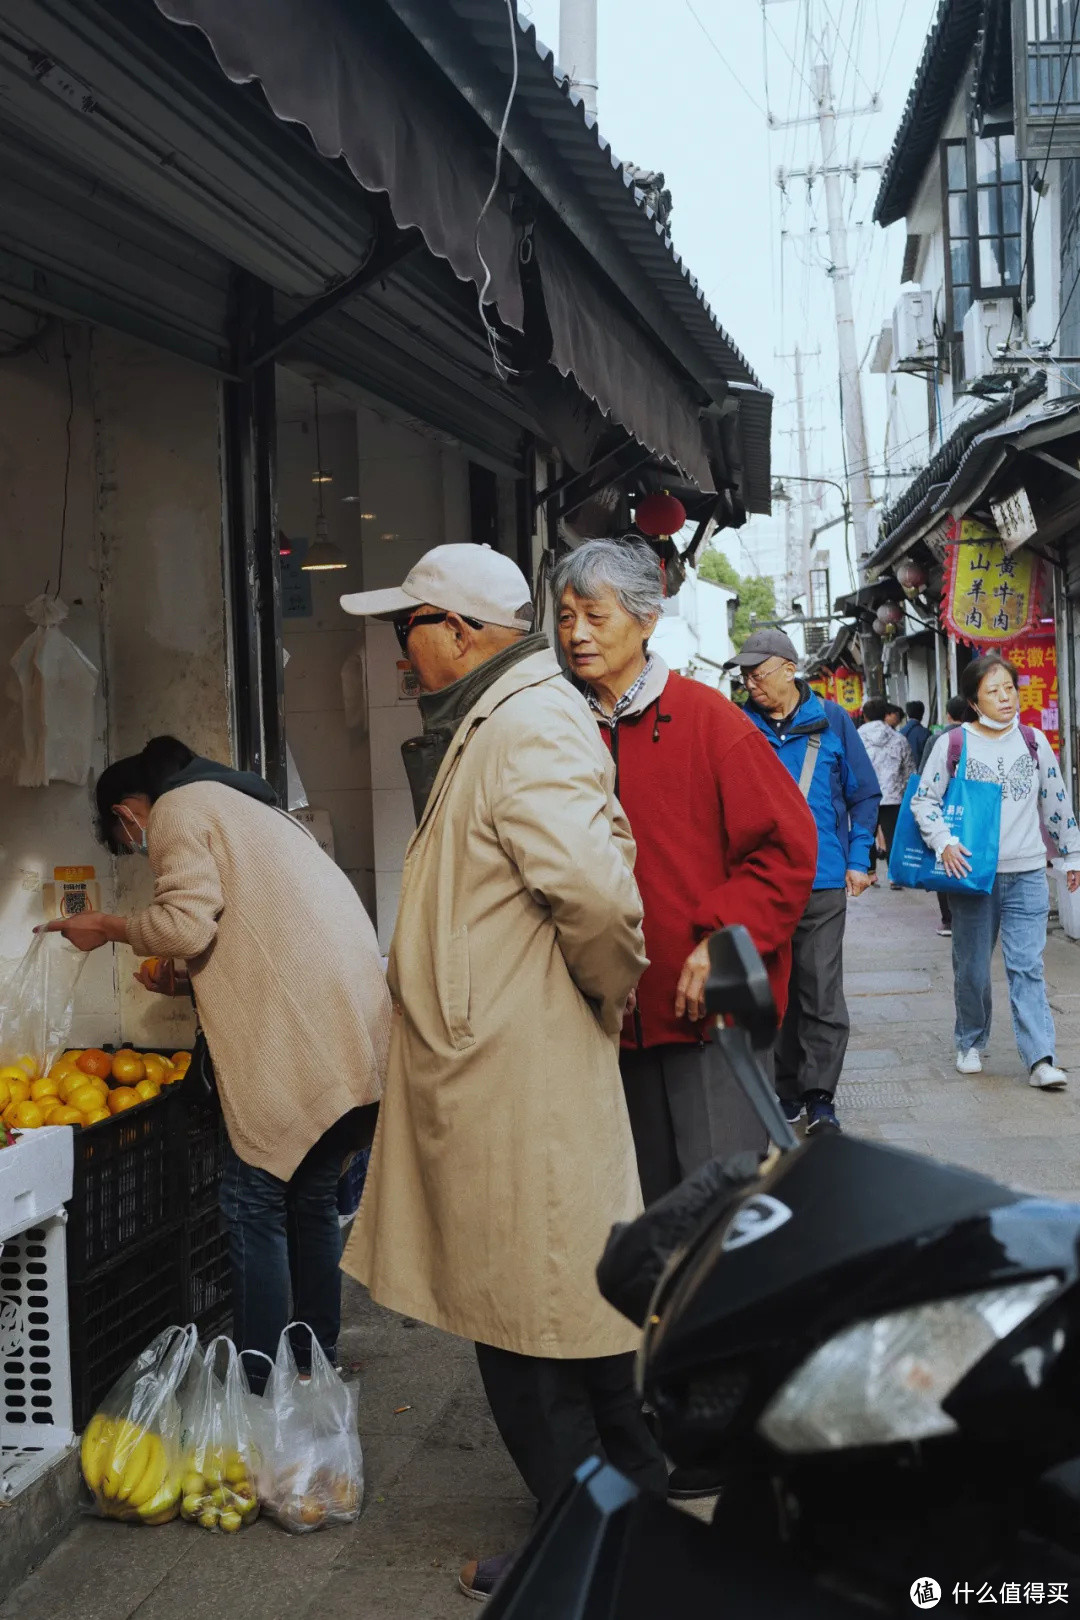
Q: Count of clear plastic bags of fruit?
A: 3